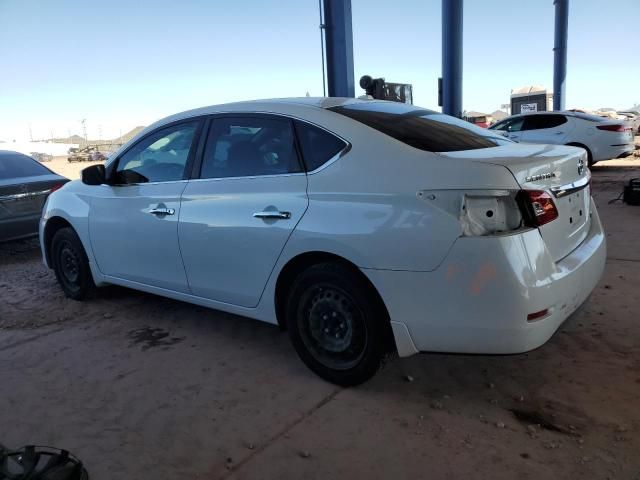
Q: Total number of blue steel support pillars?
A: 3